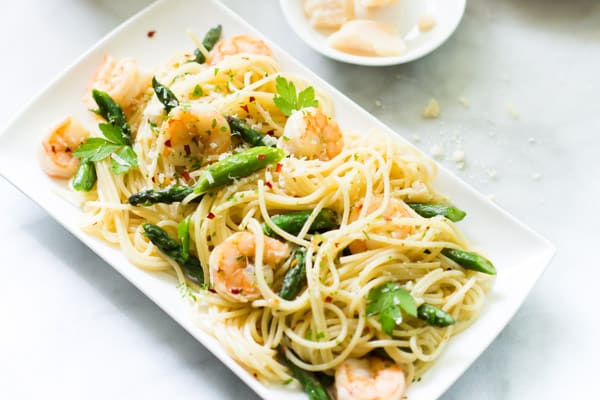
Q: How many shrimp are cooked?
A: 8